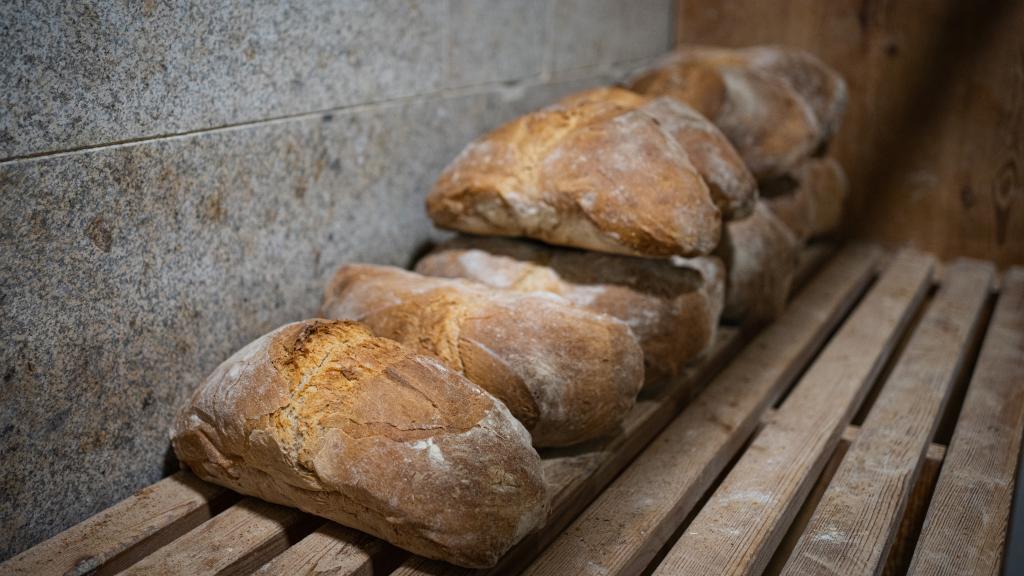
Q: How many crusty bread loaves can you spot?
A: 7